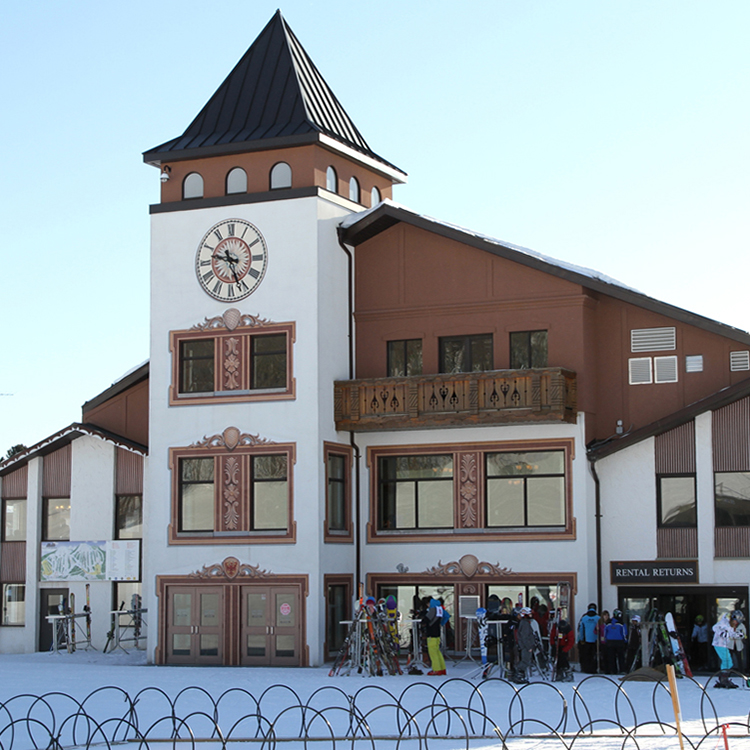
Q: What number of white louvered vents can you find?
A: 5